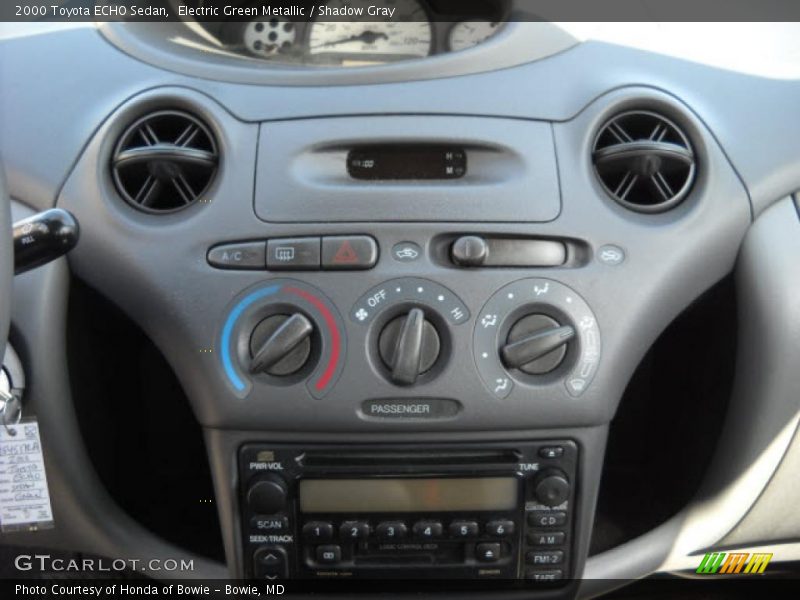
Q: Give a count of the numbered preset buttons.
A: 6